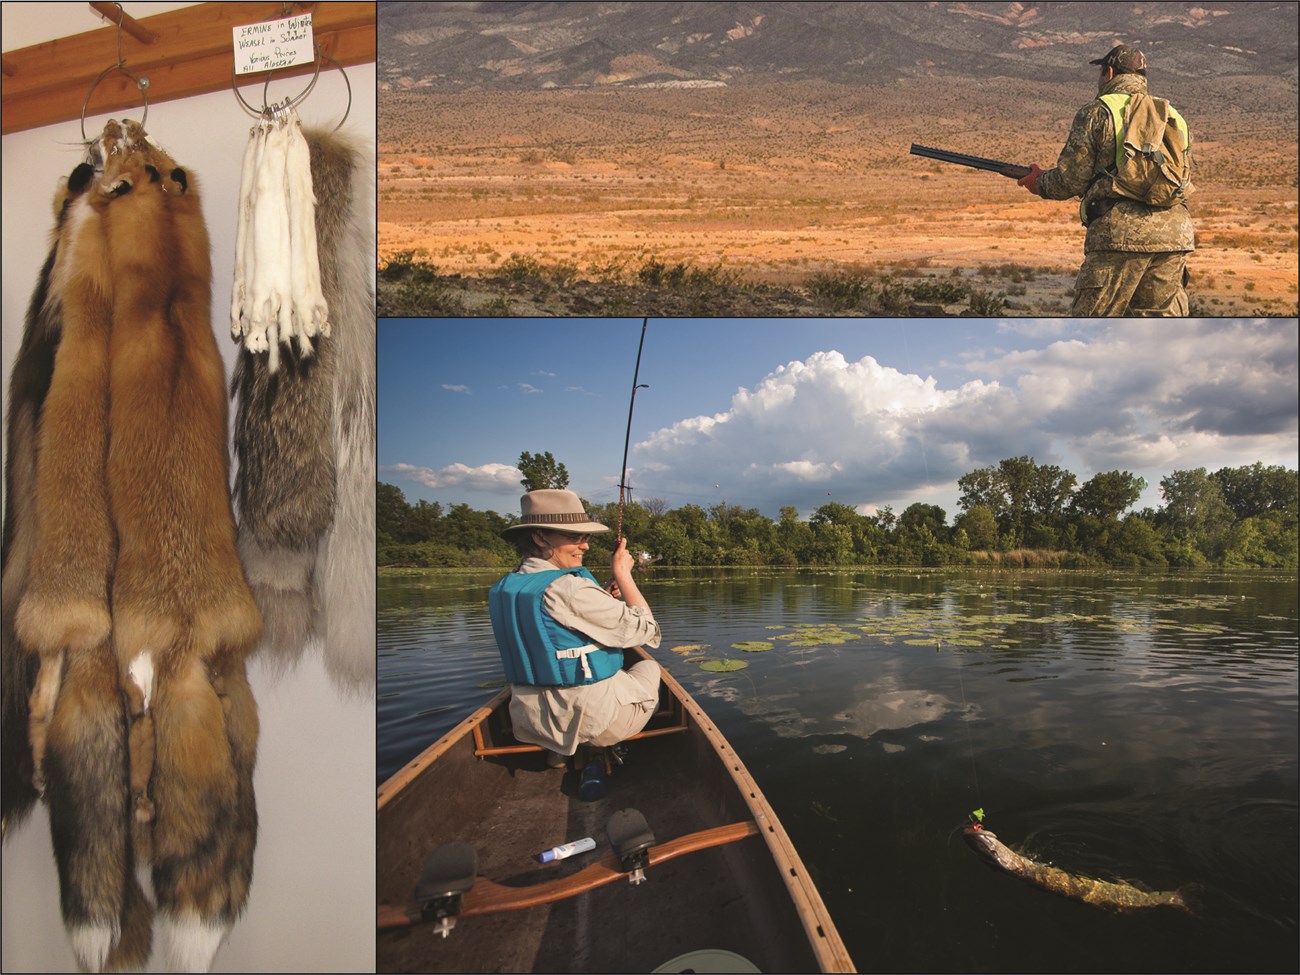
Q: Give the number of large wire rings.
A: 3